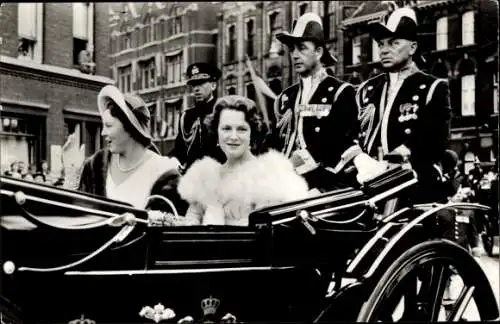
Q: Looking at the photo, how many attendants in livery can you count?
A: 2